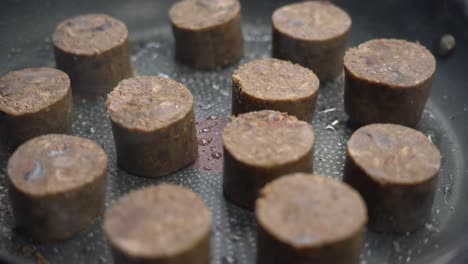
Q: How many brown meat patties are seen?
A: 12